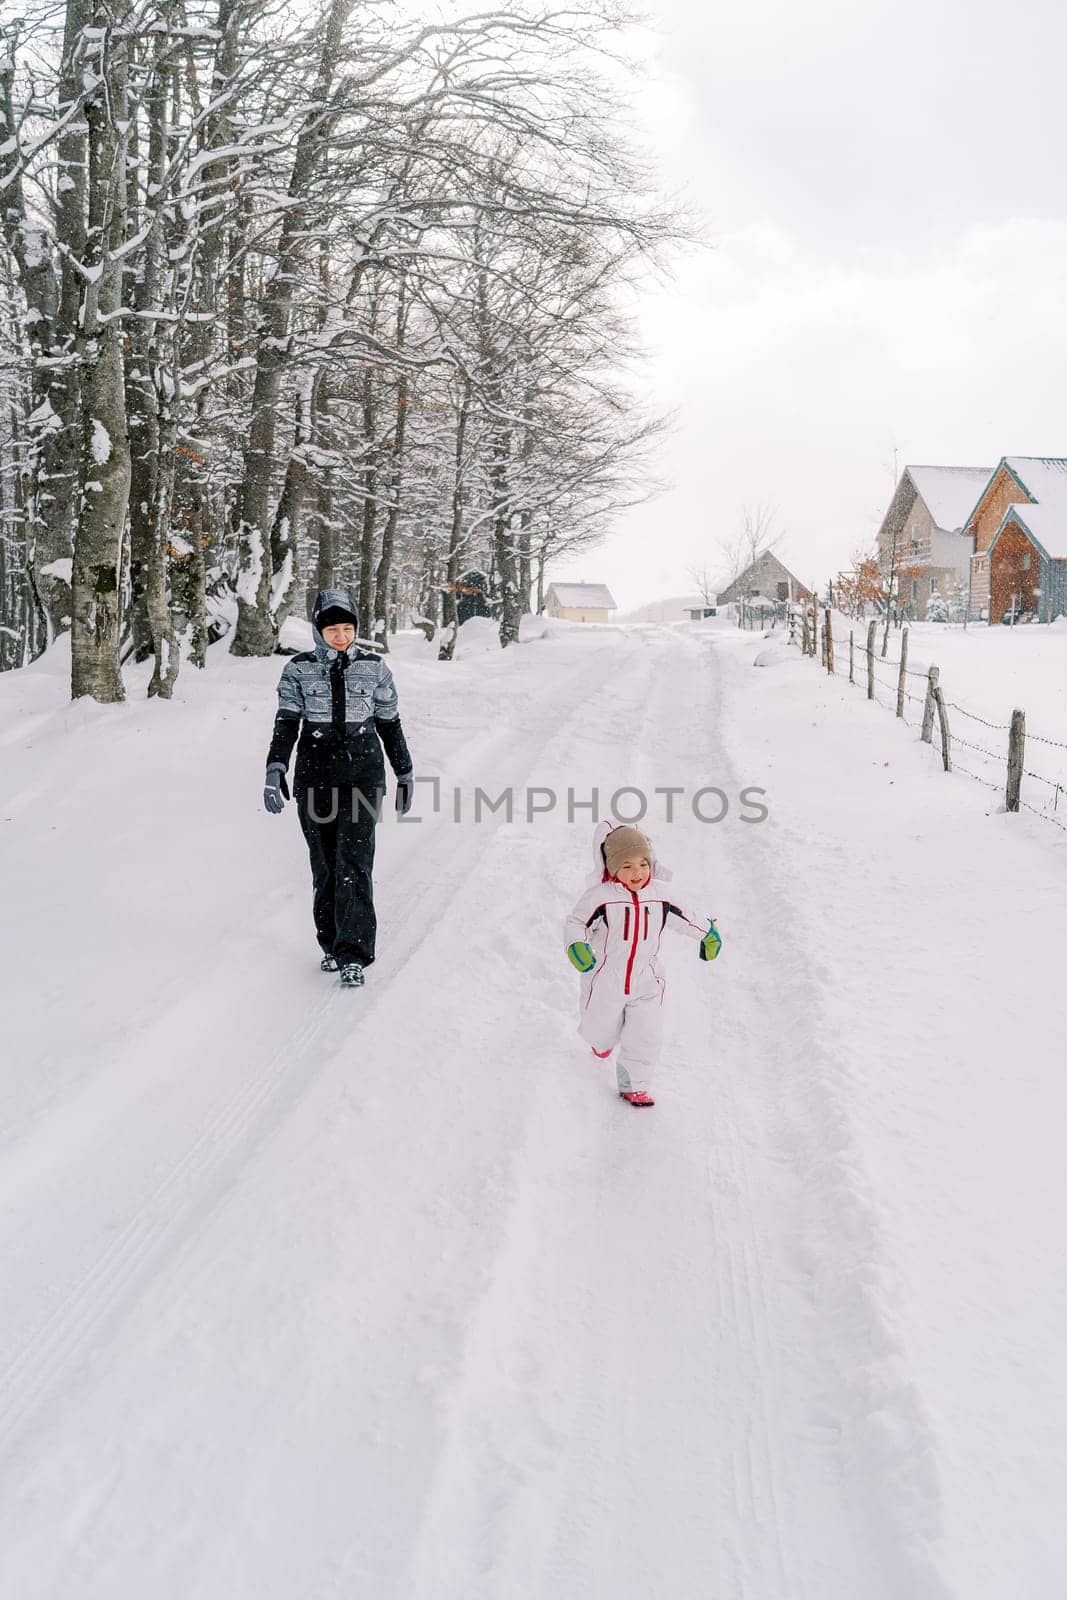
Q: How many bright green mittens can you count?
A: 2